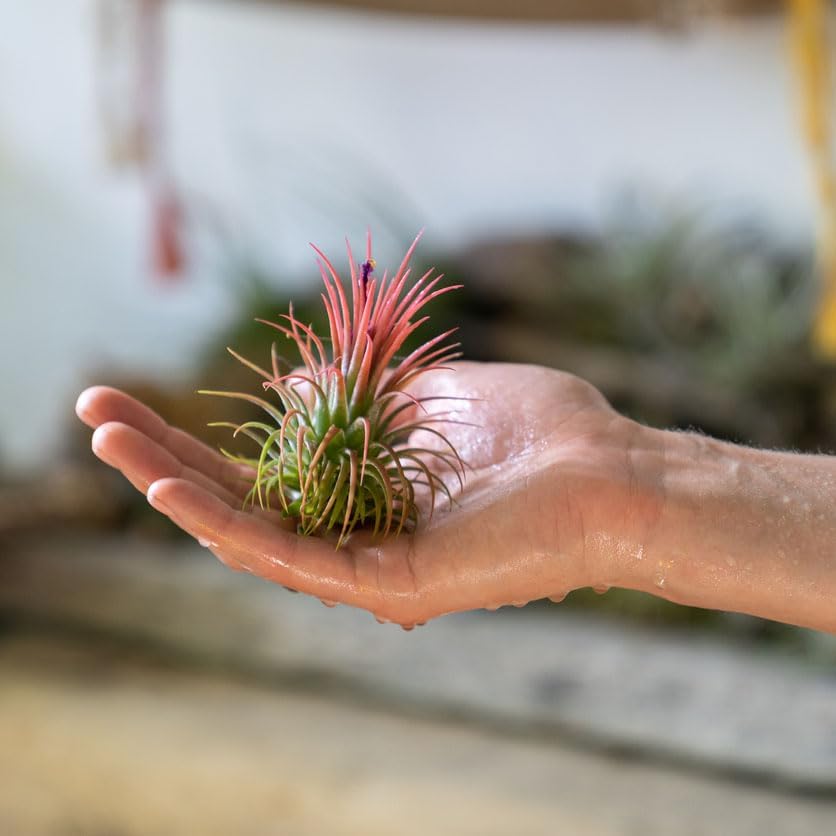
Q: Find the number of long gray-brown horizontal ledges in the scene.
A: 2